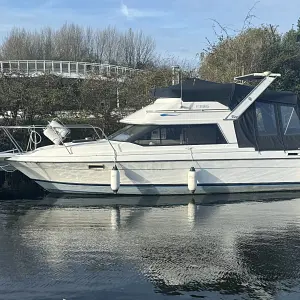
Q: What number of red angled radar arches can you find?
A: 0